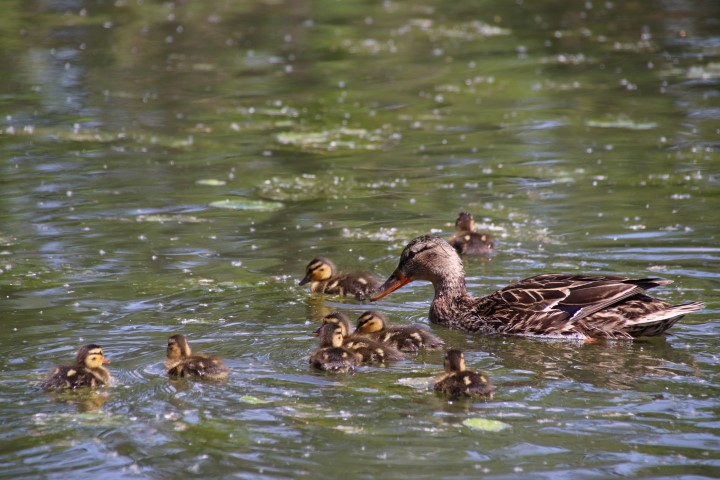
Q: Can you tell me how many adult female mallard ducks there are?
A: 1